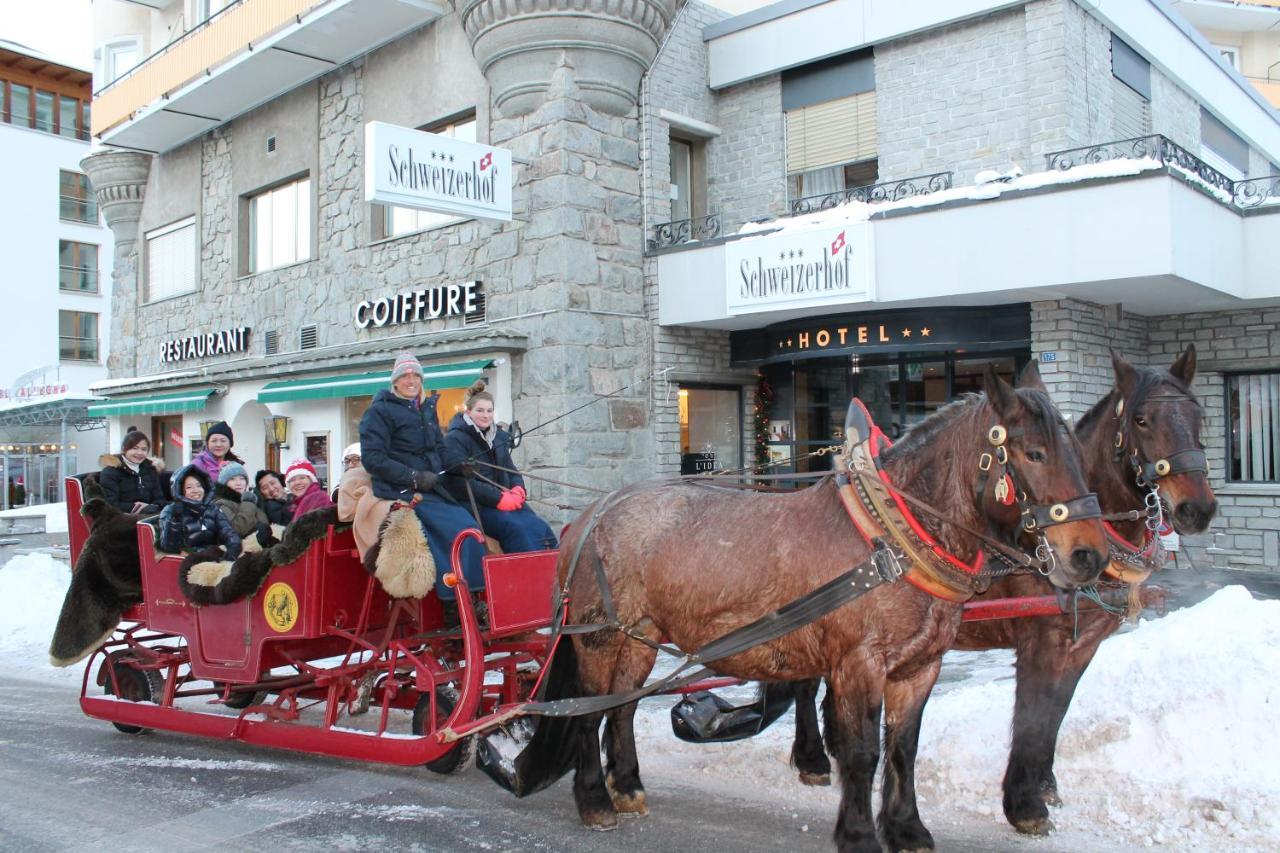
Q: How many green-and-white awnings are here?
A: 2